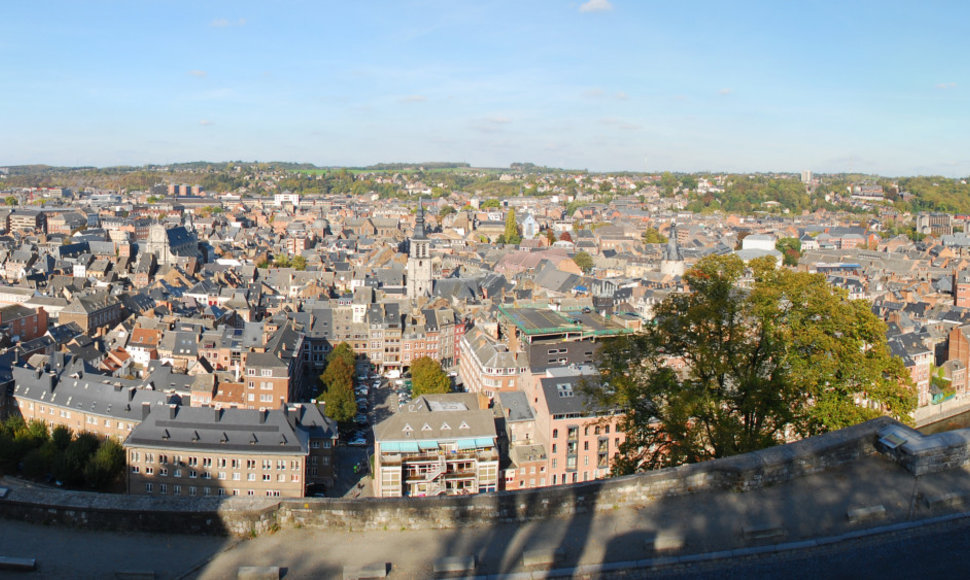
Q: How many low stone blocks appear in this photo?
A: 10